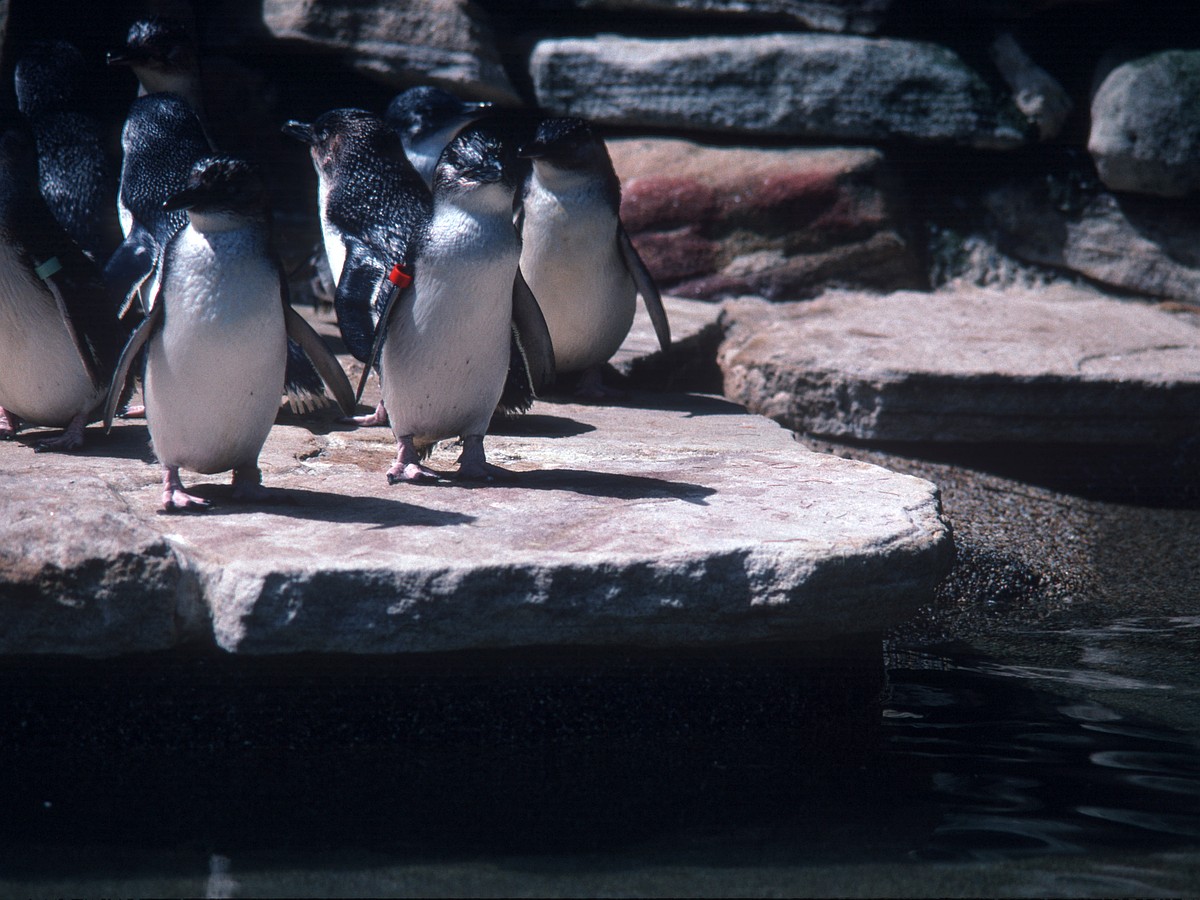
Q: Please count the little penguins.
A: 9